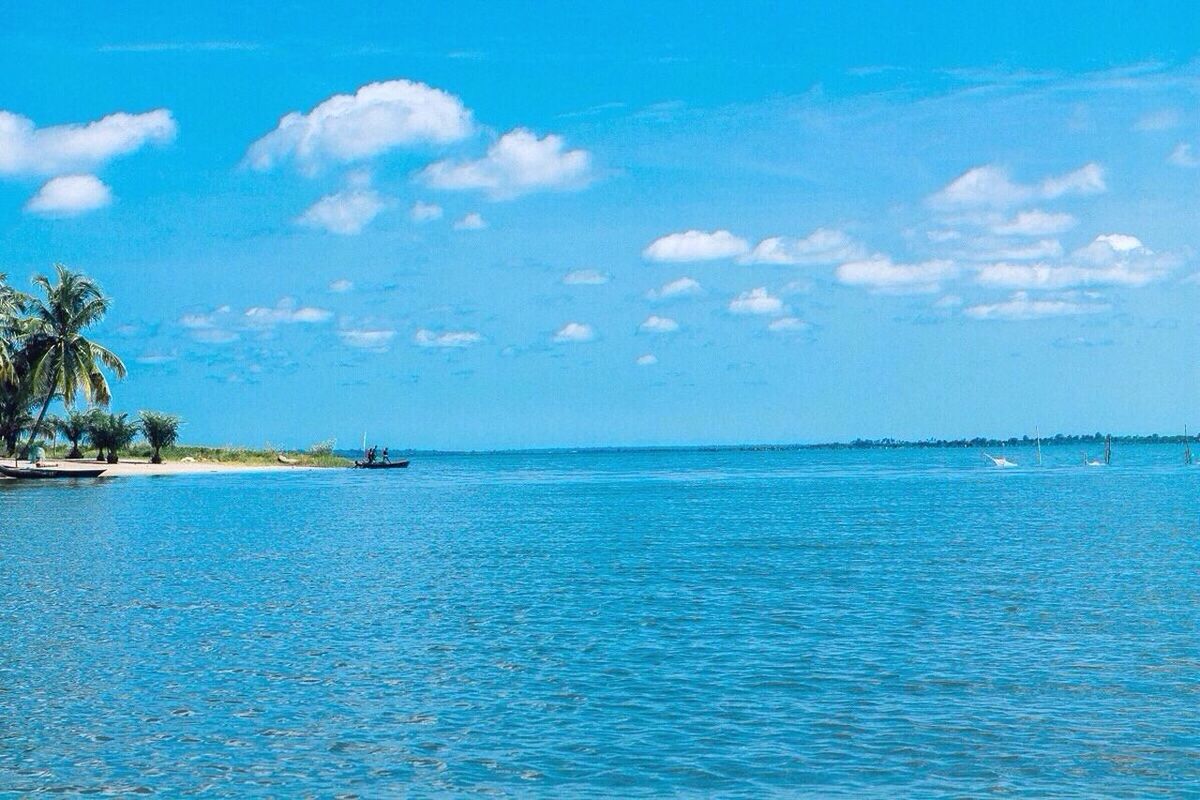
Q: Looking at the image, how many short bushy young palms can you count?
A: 4